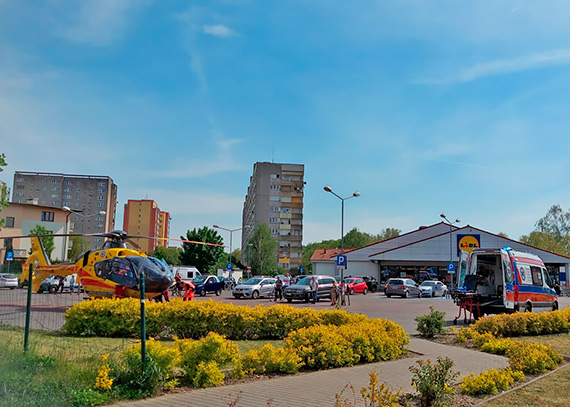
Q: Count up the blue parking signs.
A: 4